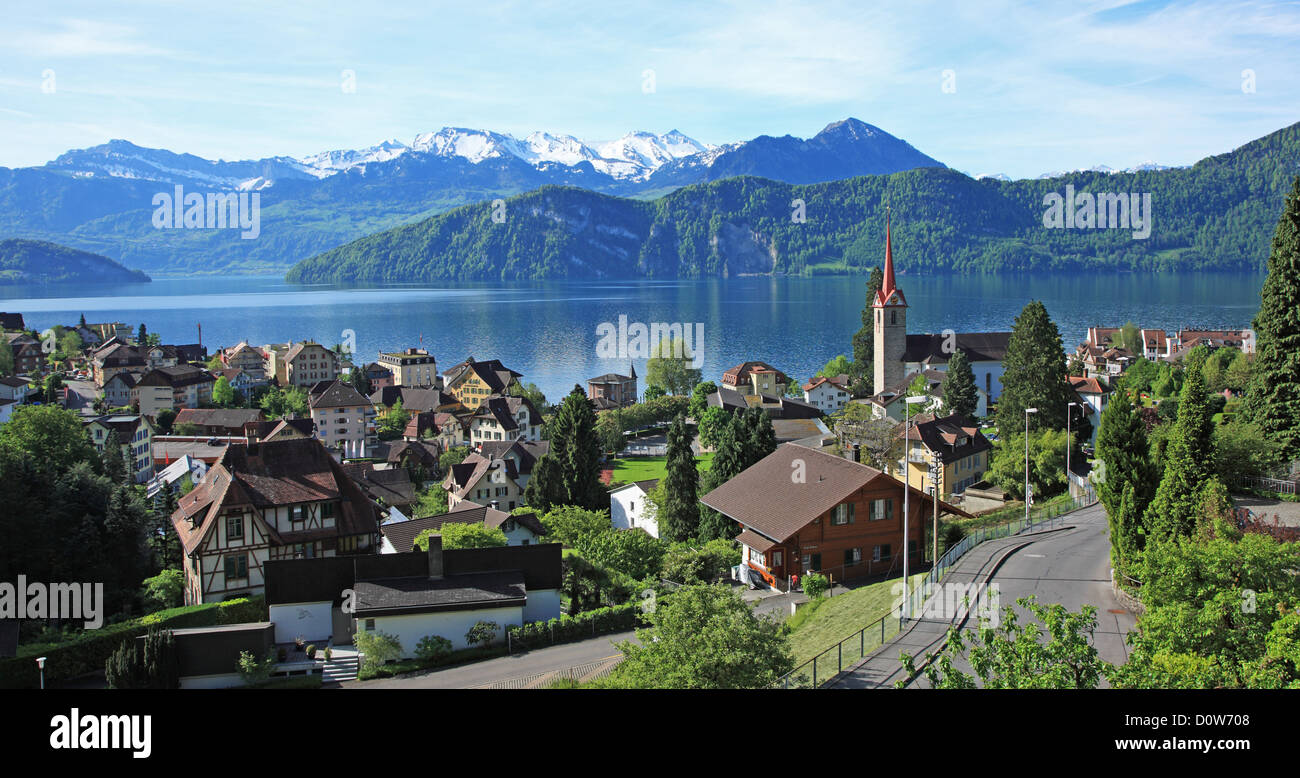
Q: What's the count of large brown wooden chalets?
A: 1